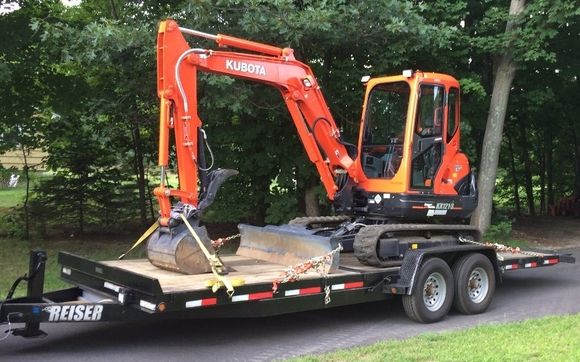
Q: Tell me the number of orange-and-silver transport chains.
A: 3